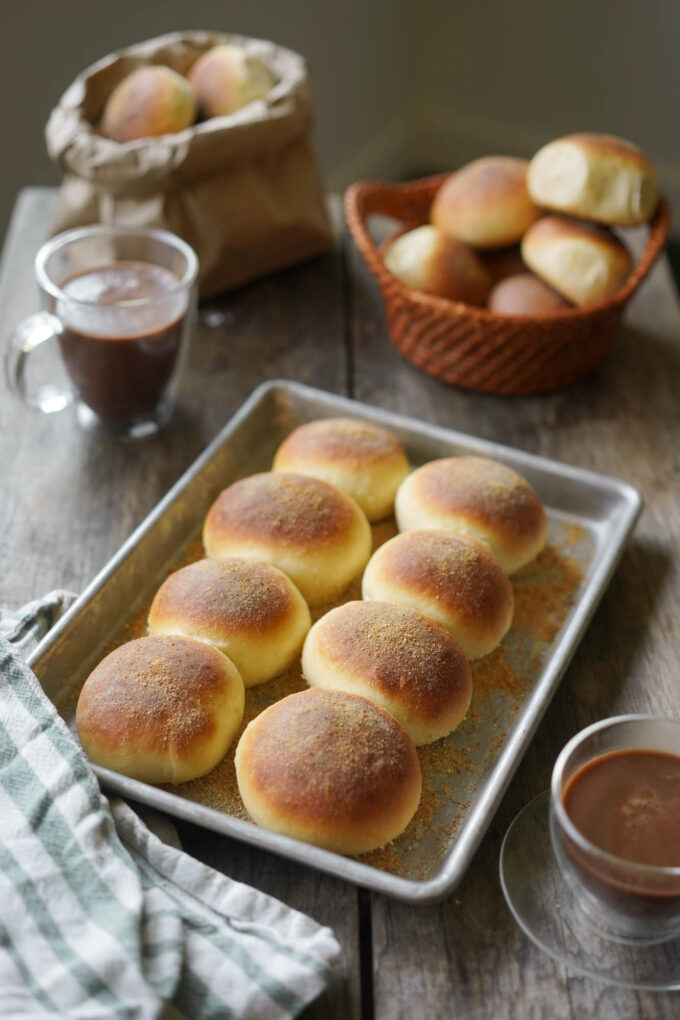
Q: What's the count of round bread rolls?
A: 15